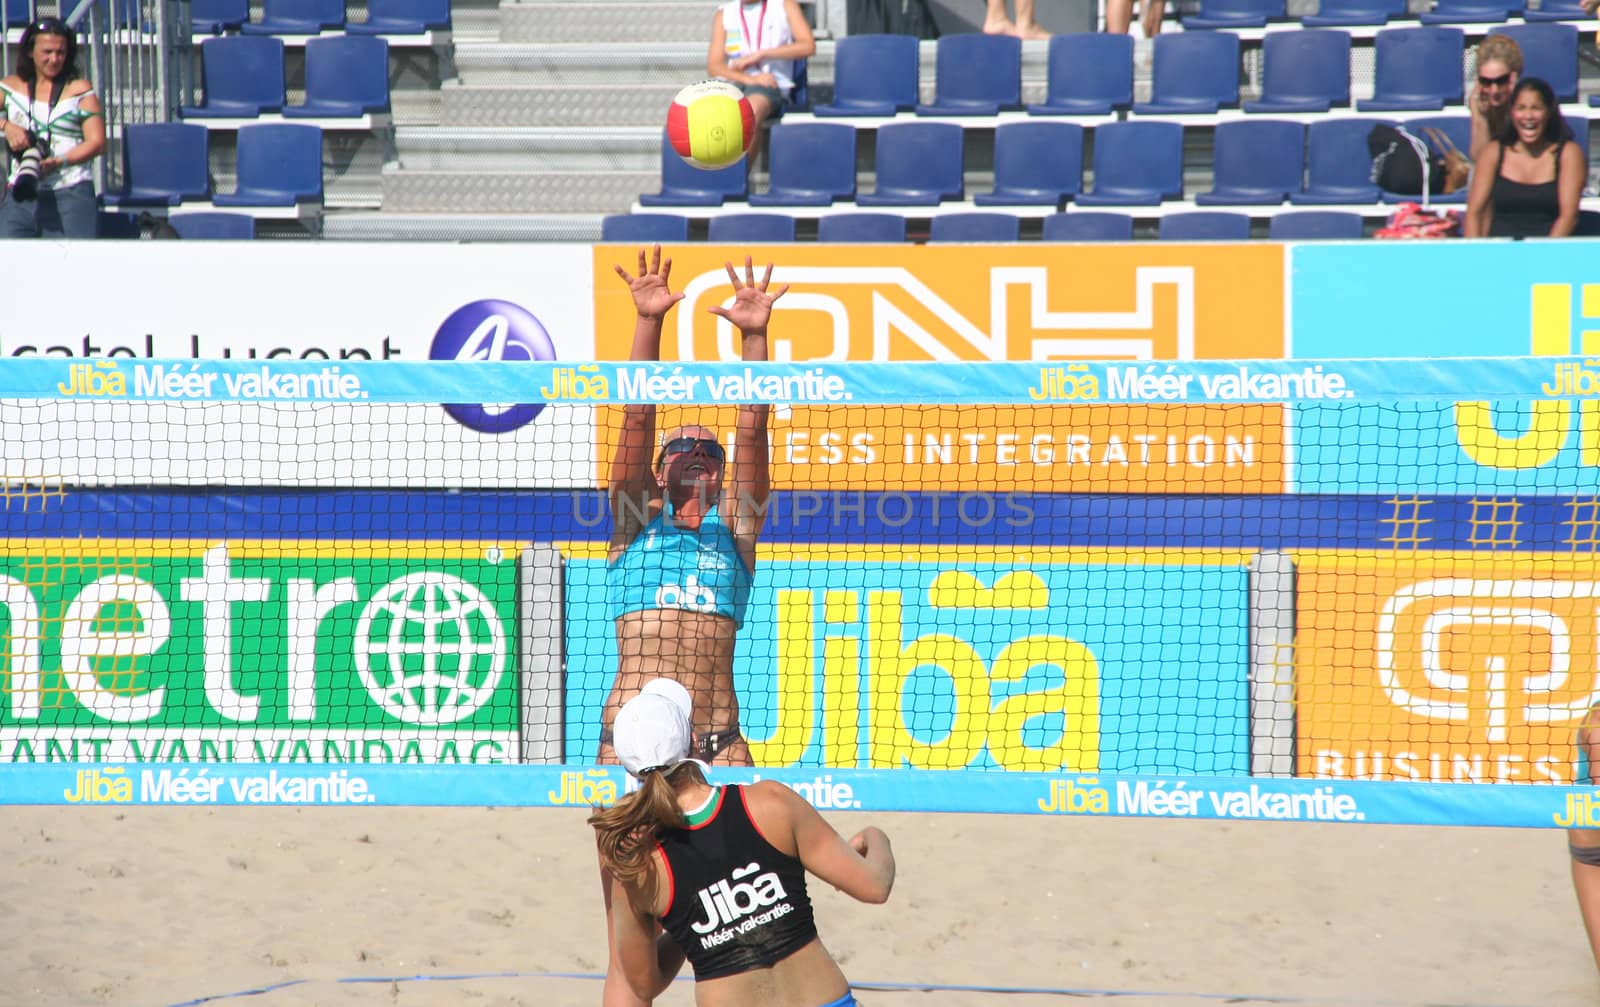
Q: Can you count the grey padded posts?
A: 2